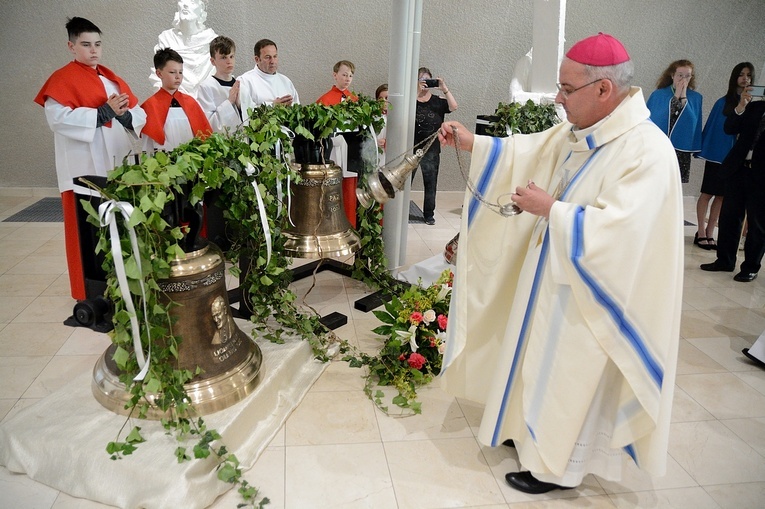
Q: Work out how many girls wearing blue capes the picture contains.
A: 2